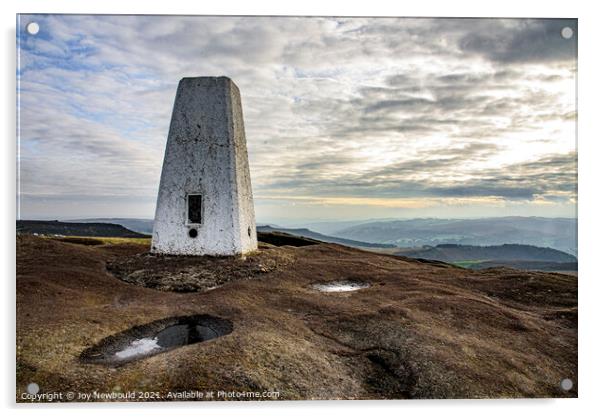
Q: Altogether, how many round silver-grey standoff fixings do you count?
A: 4